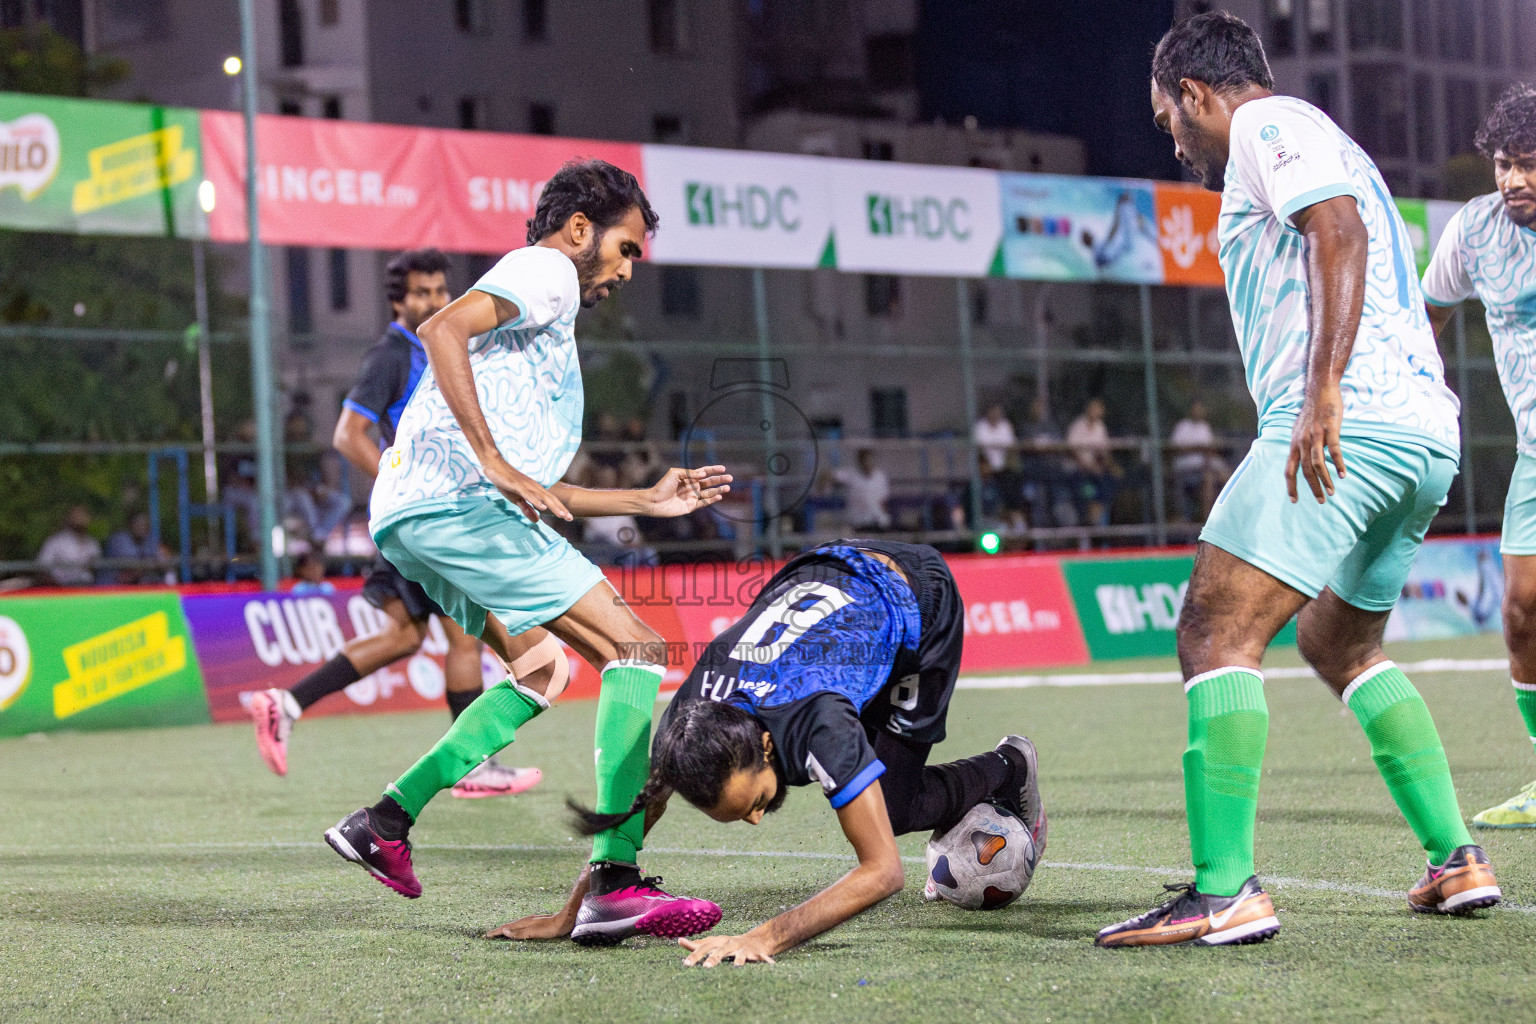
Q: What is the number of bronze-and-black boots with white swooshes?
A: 2